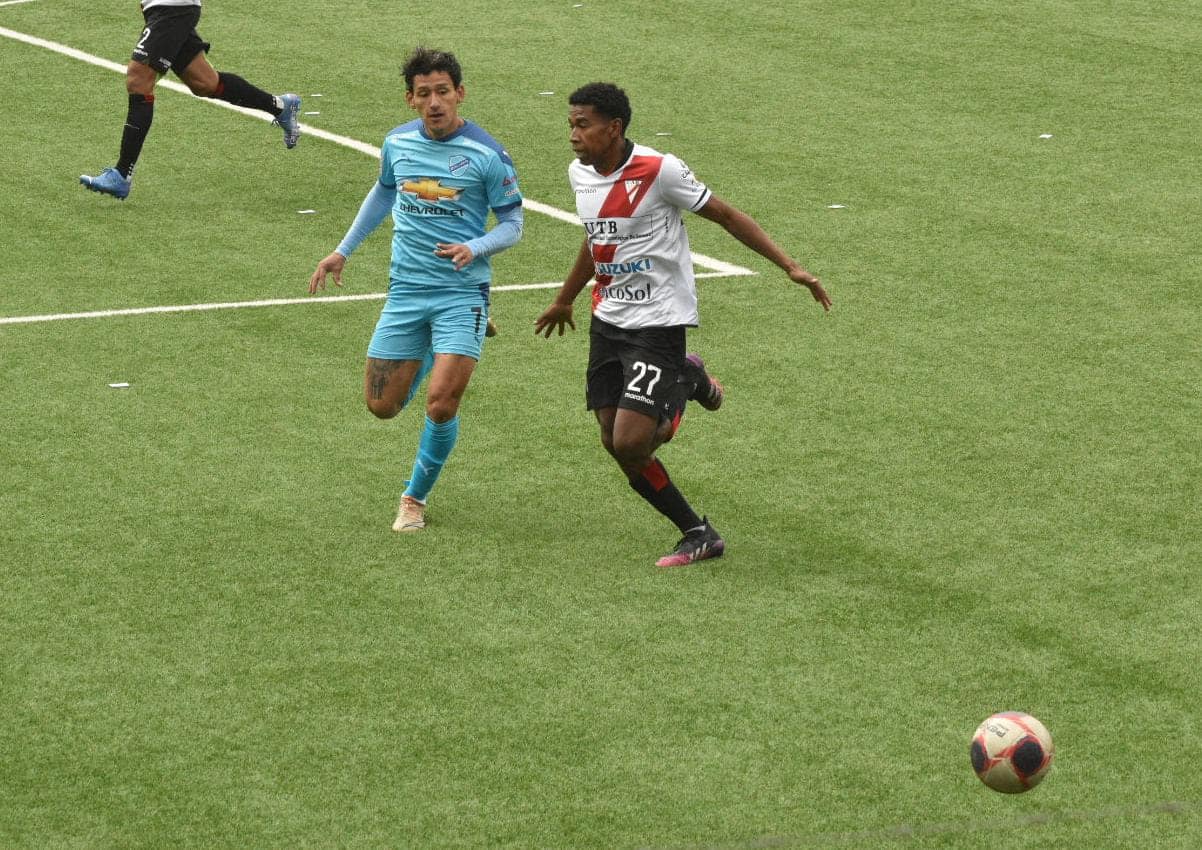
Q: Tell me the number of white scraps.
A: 9